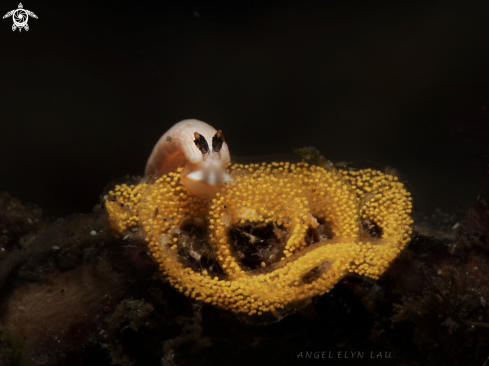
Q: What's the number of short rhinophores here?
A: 2